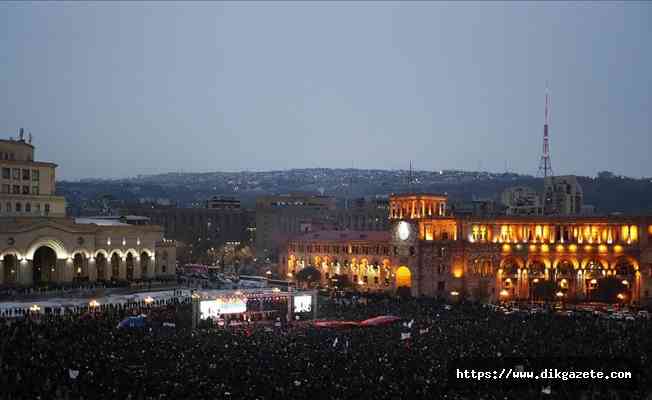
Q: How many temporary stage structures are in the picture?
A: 1